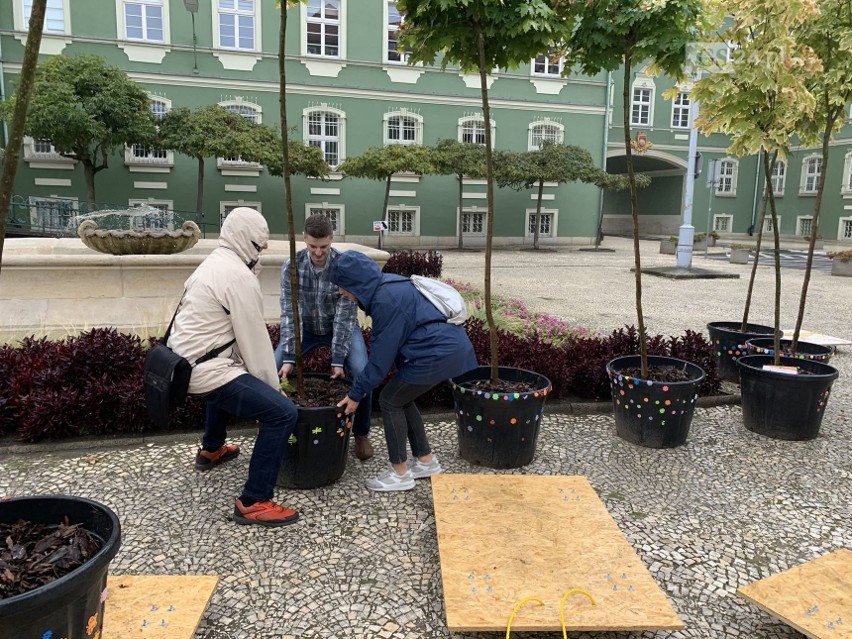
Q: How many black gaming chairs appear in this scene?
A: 0